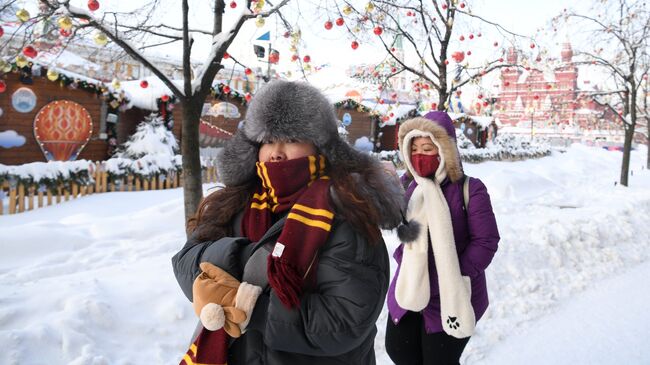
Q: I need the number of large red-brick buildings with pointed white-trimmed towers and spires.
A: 1